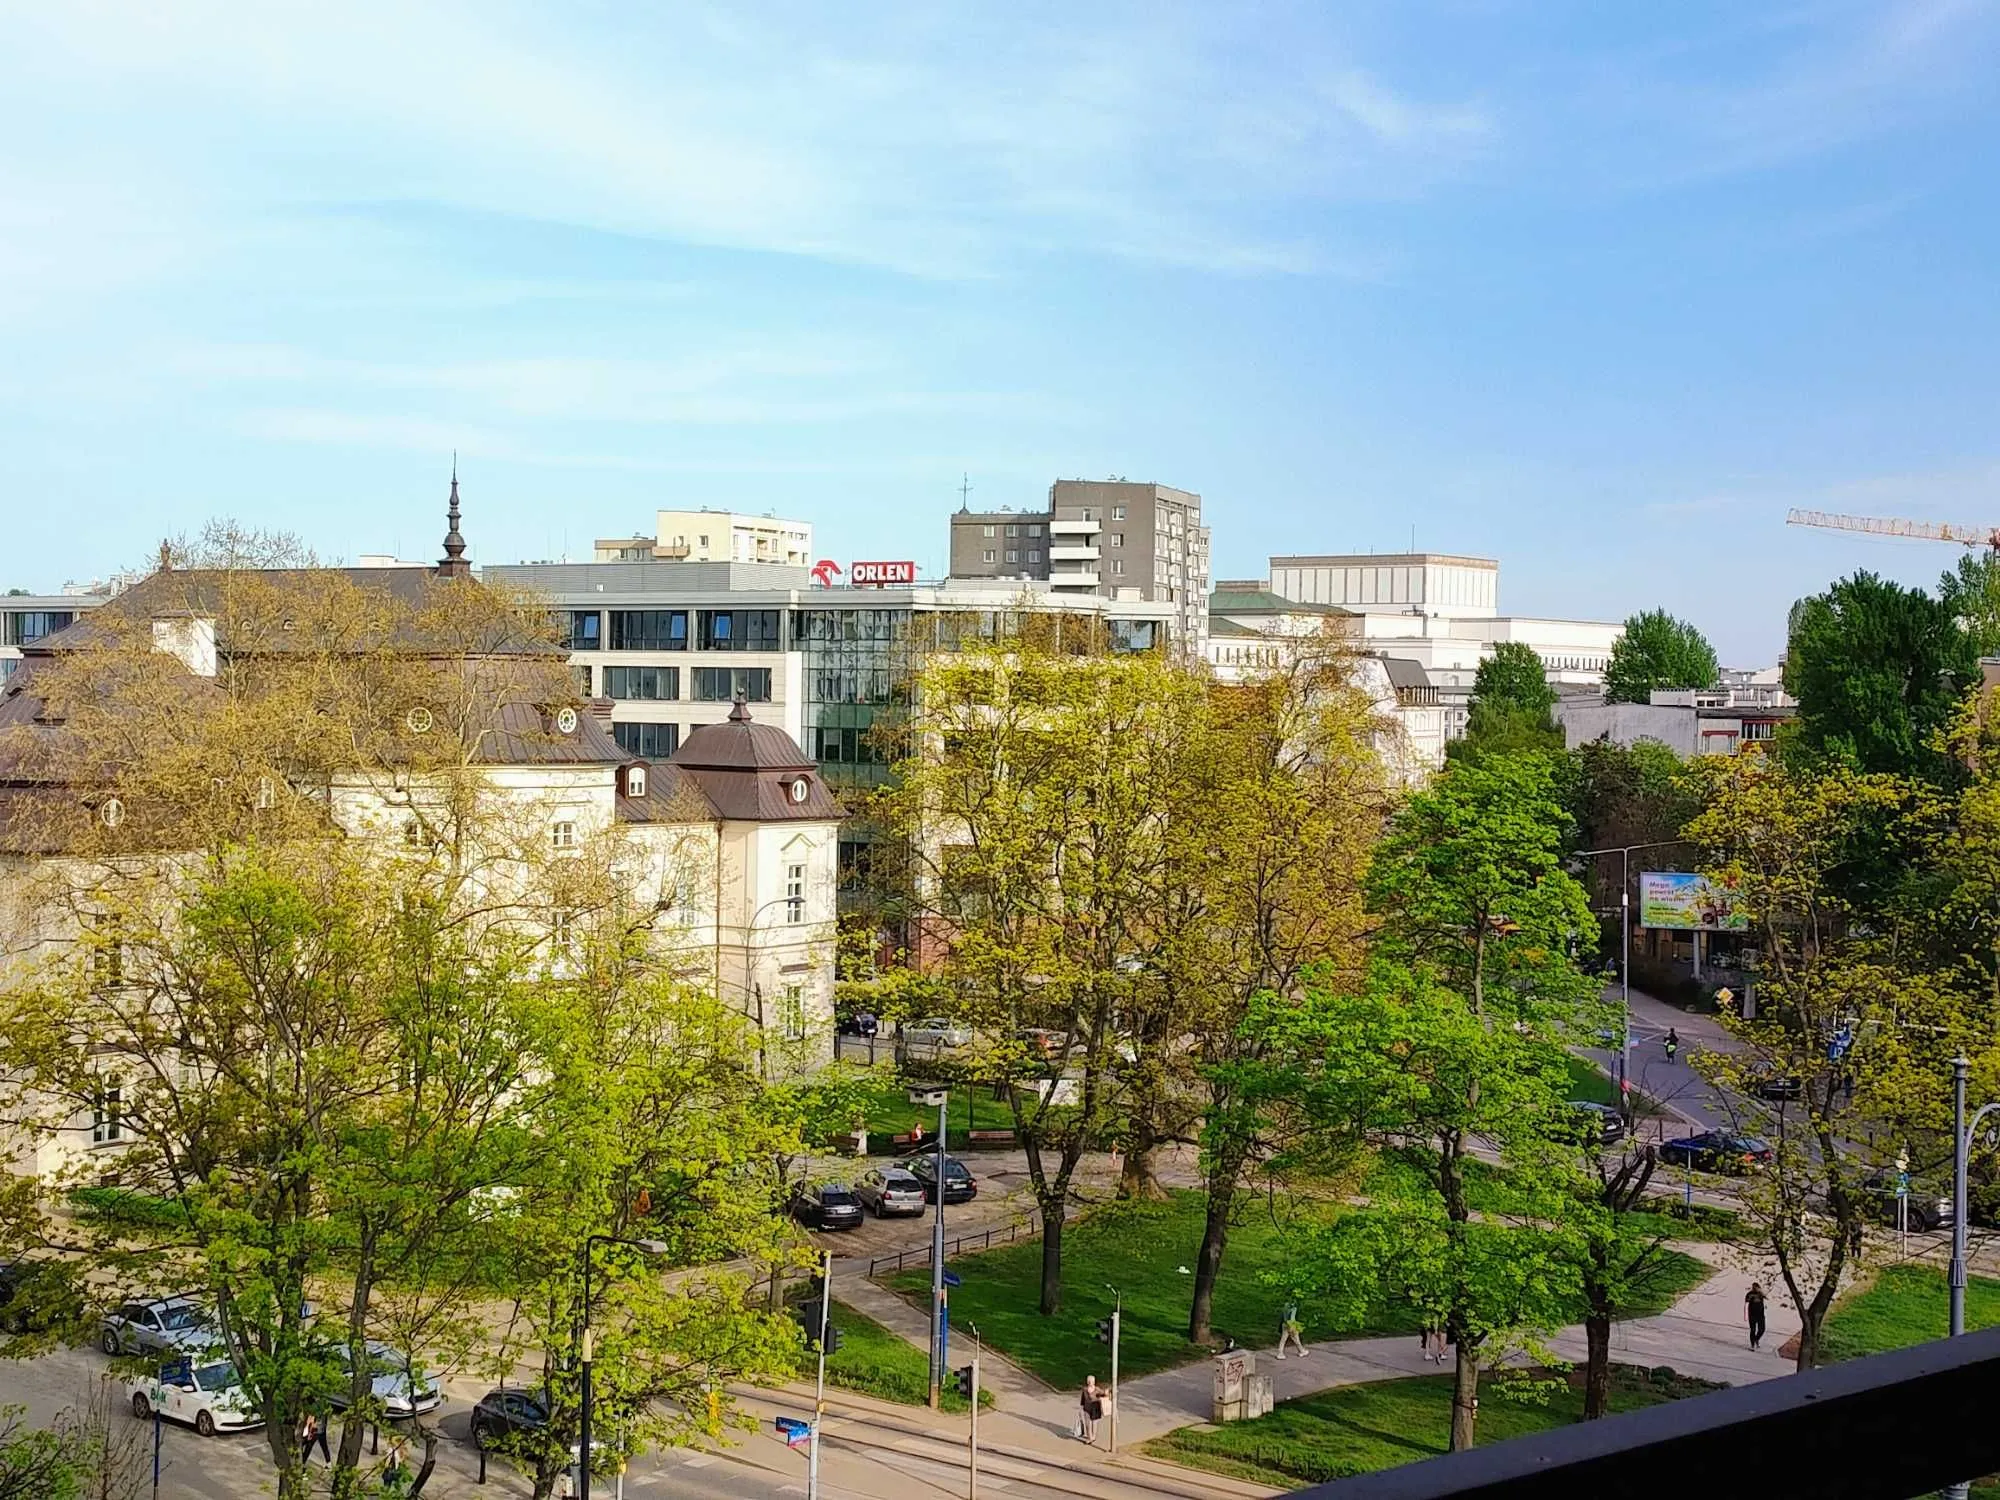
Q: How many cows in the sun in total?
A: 0